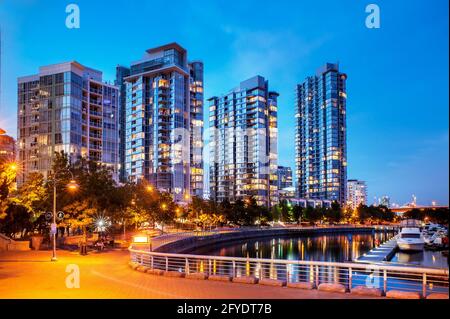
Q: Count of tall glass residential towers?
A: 4